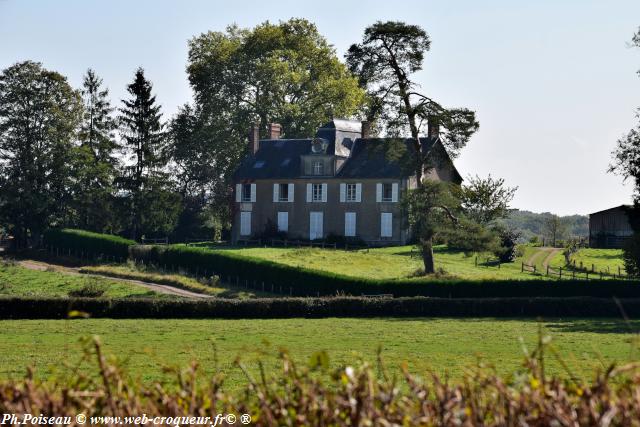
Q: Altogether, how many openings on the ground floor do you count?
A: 5